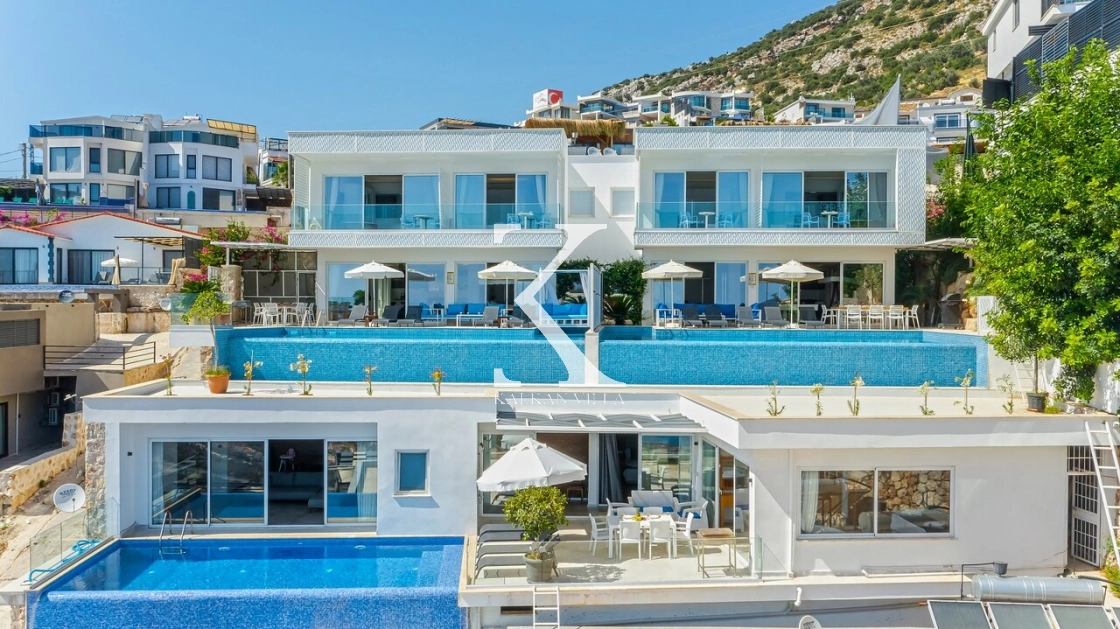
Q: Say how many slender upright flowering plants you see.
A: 11